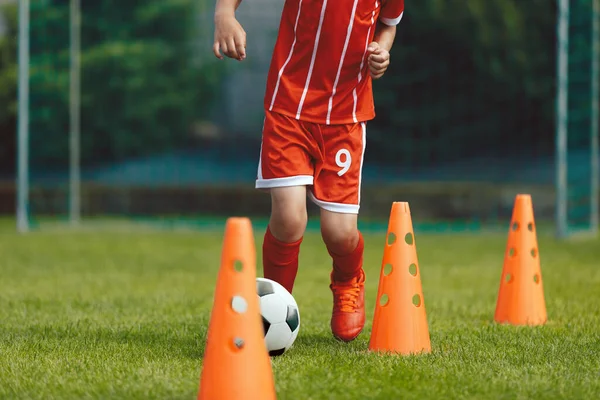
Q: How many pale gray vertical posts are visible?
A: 4